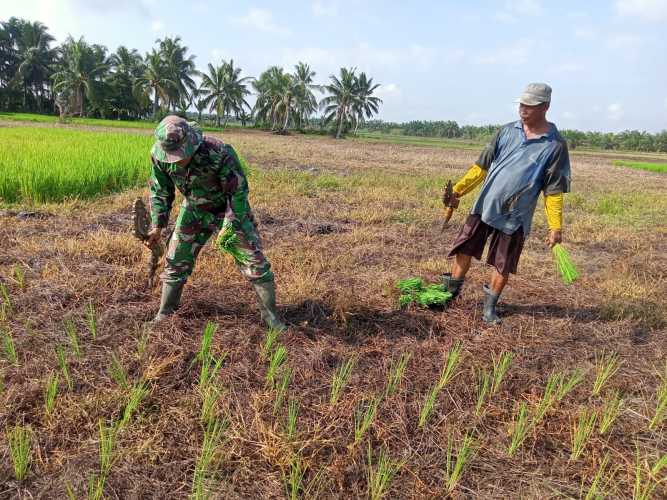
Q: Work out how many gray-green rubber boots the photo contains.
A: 4